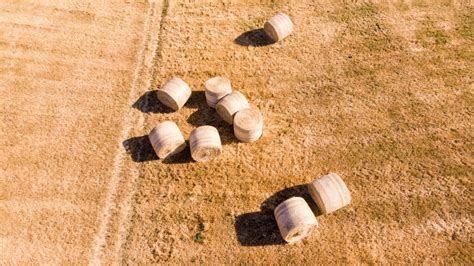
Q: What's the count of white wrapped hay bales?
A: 9